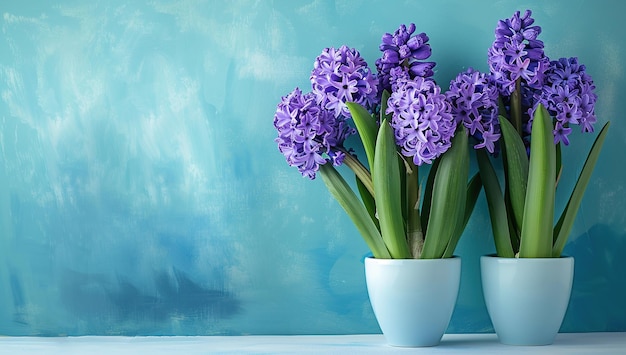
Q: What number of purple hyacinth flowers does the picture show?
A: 7